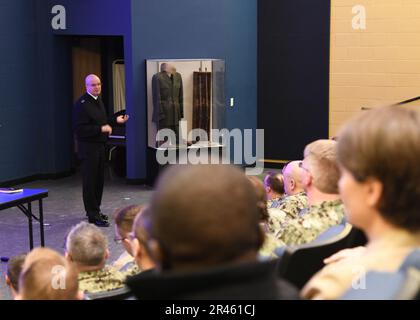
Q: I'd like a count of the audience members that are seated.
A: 11